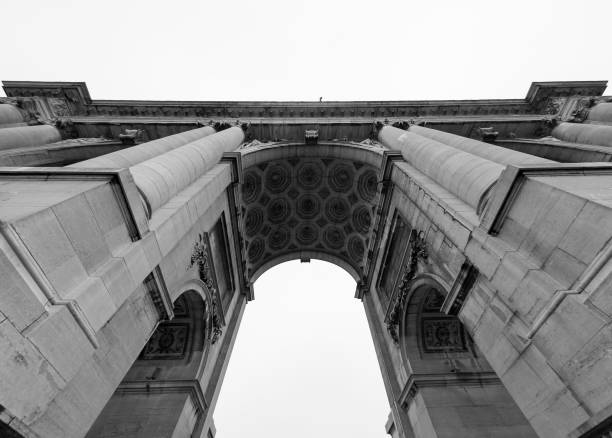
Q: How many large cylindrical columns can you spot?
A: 8